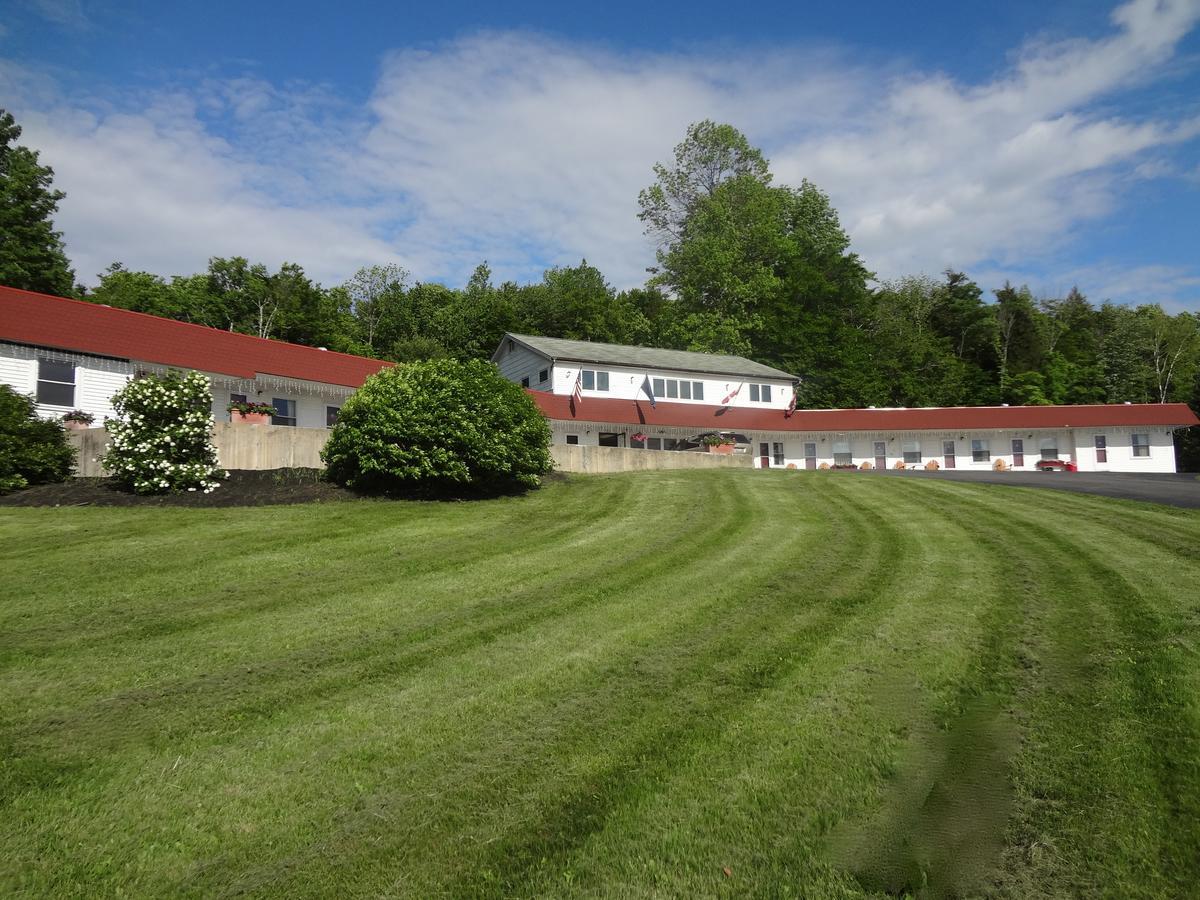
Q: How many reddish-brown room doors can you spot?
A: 6